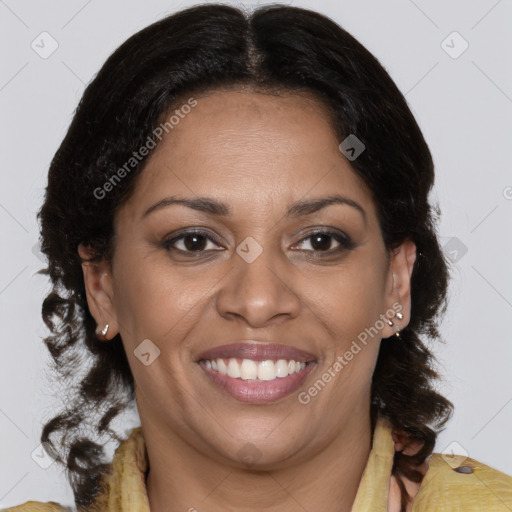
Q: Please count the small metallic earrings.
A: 4